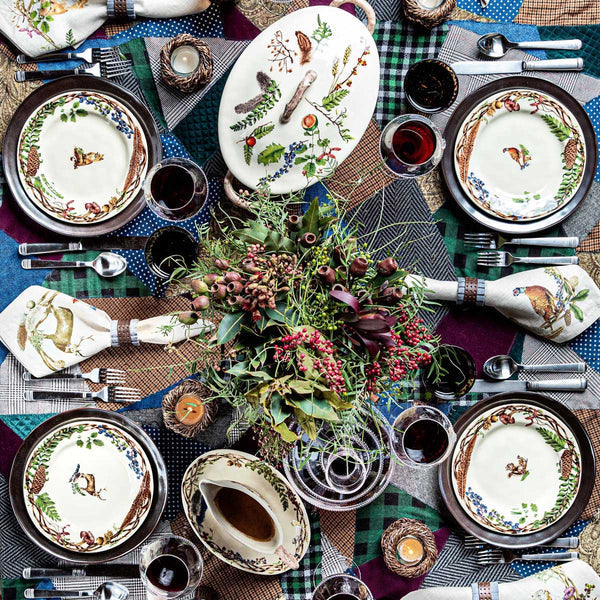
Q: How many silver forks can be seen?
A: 8